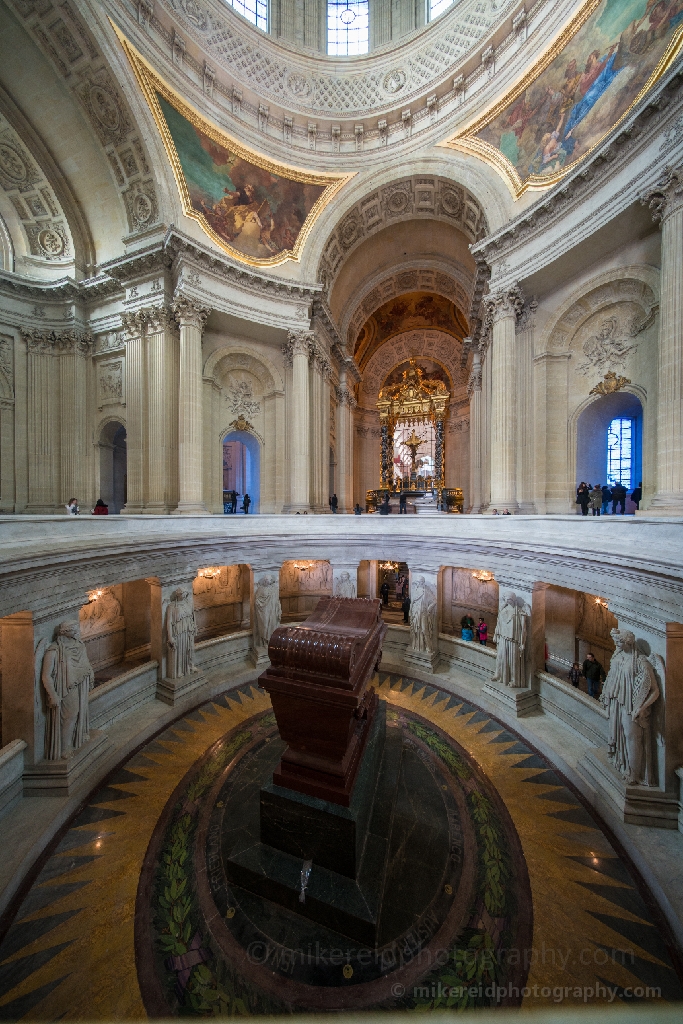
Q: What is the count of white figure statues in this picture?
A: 7